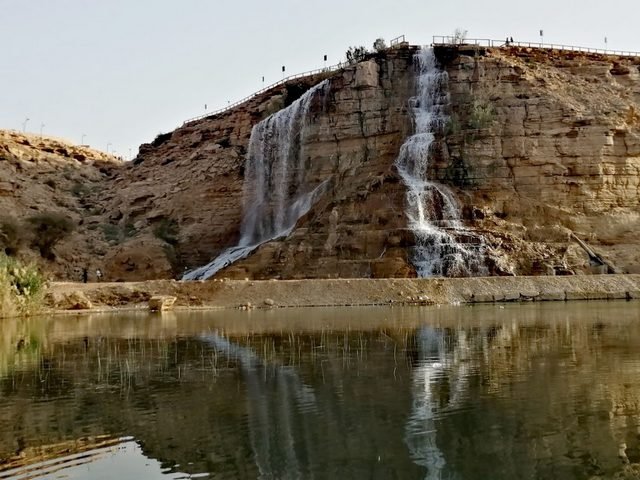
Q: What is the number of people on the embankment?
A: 2